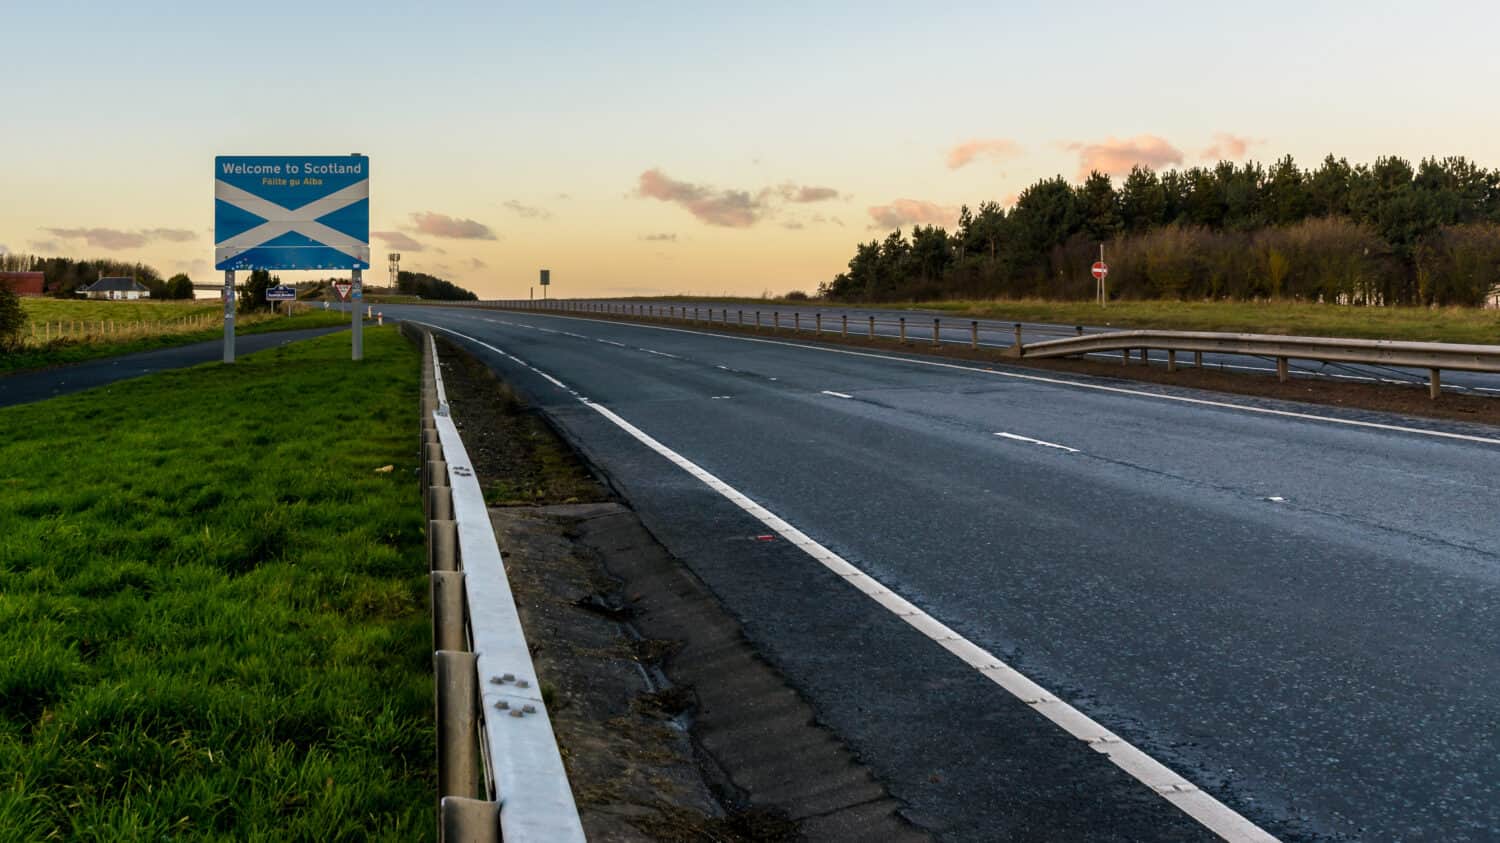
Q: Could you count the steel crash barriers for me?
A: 2